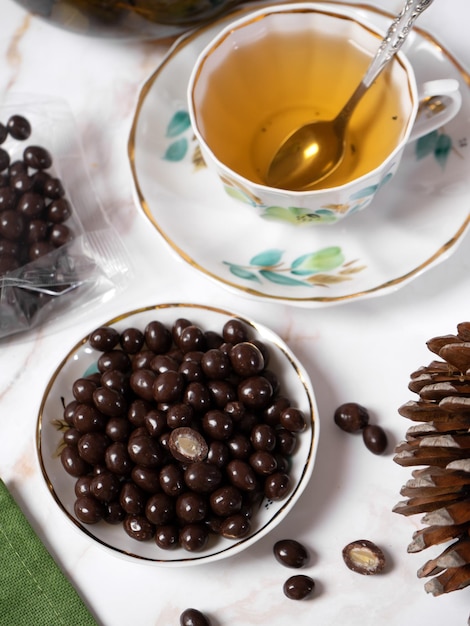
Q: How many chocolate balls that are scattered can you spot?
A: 6